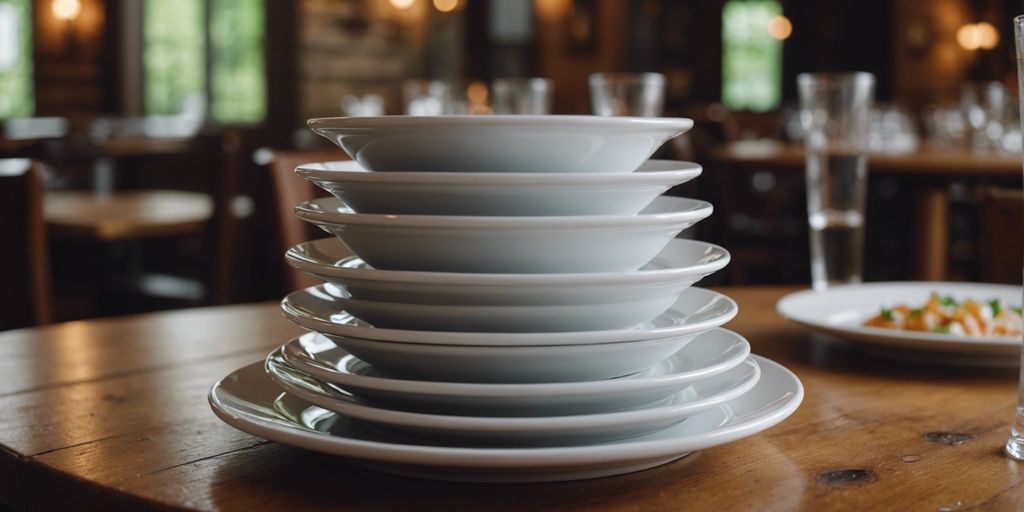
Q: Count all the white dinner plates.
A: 9